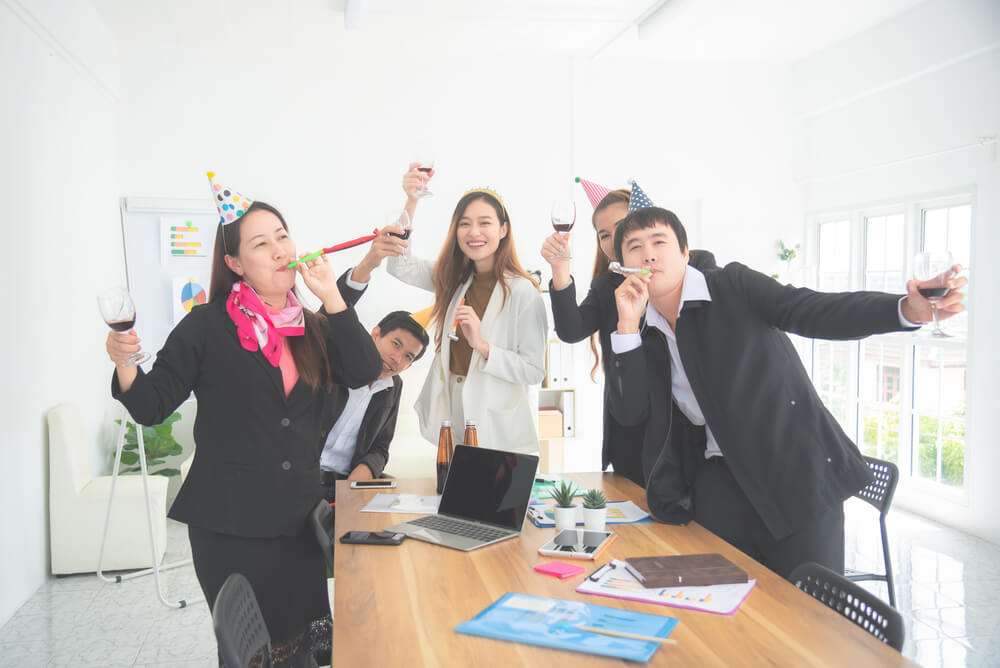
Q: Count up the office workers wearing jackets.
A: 5